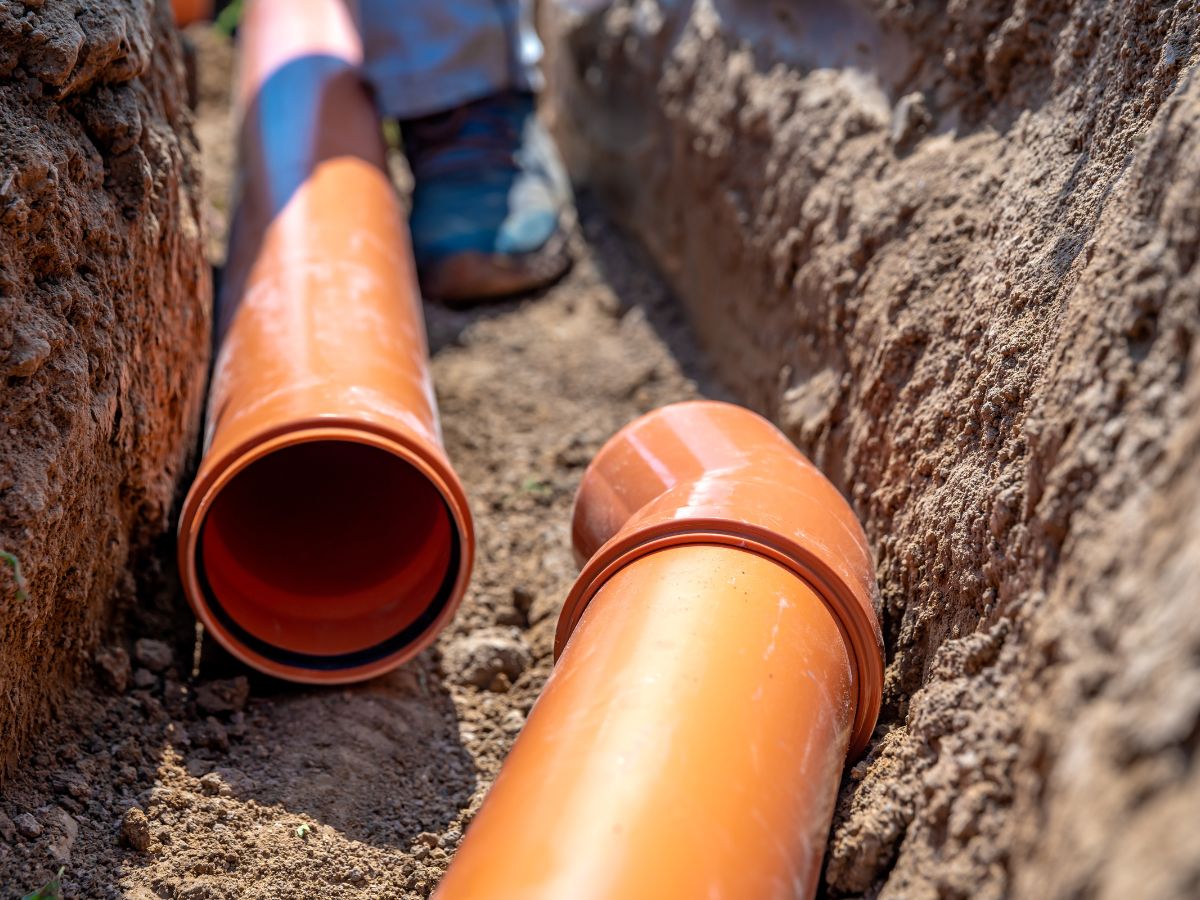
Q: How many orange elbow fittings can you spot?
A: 1